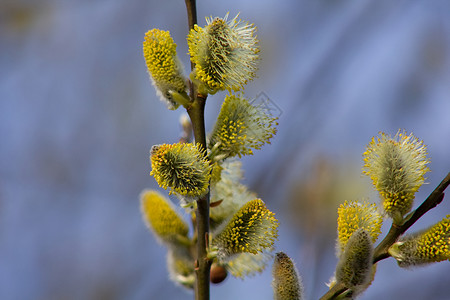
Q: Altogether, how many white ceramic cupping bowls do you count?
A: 0